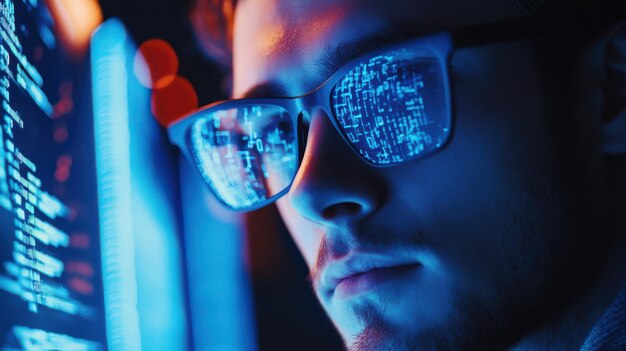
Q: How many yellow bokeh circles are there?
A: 0